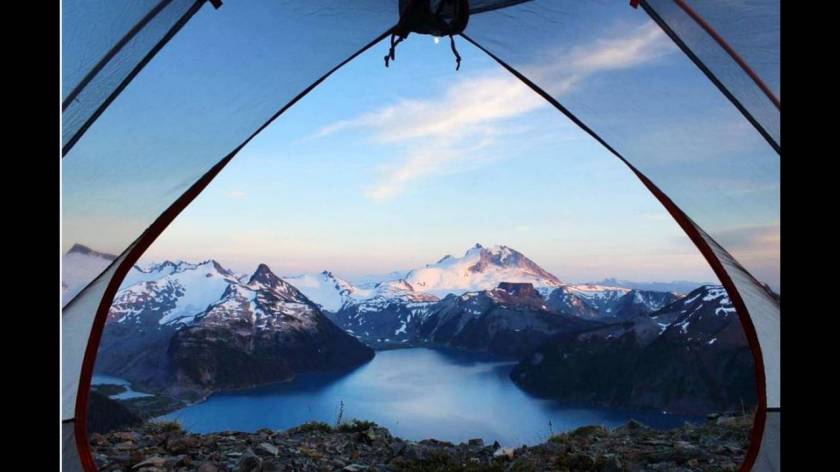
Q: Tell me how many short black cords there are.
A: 3